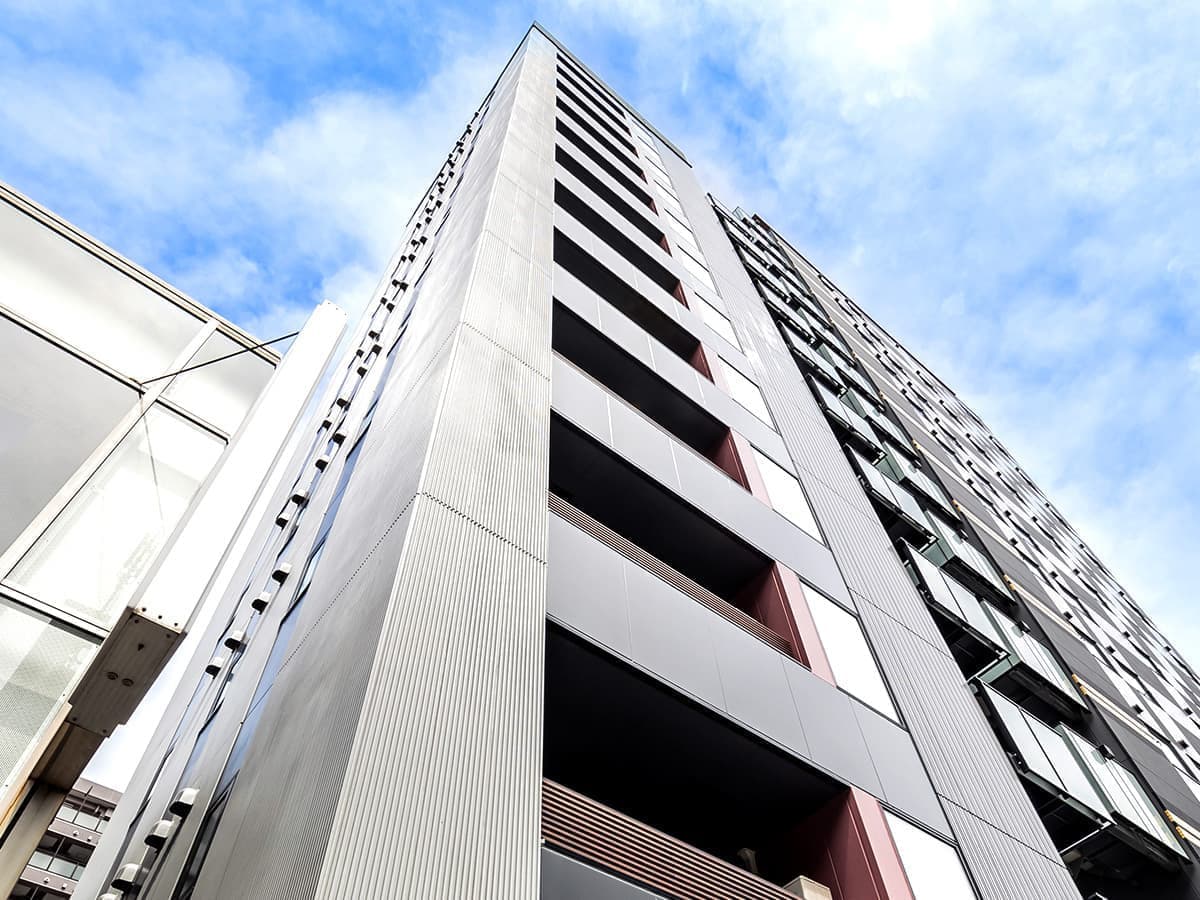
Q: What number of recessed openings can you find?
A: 11